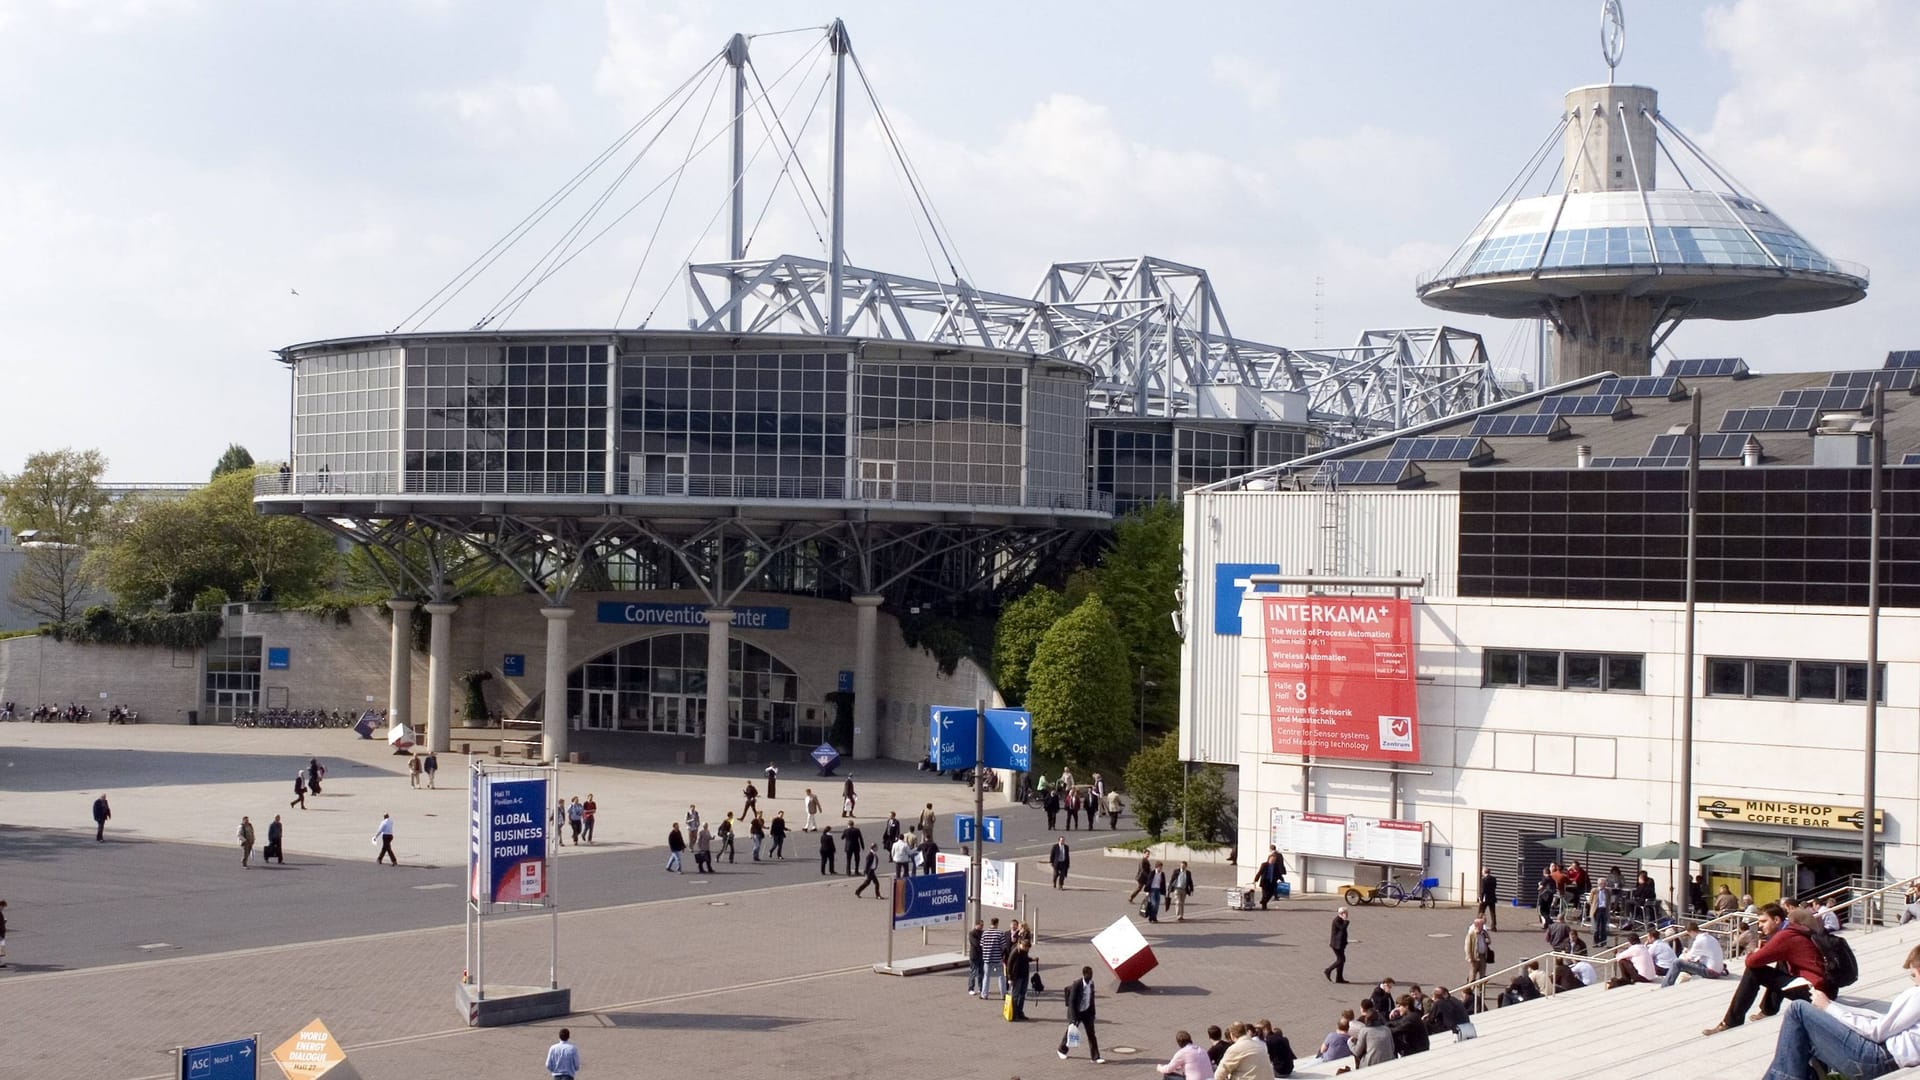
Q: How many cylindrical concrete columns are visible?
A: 5